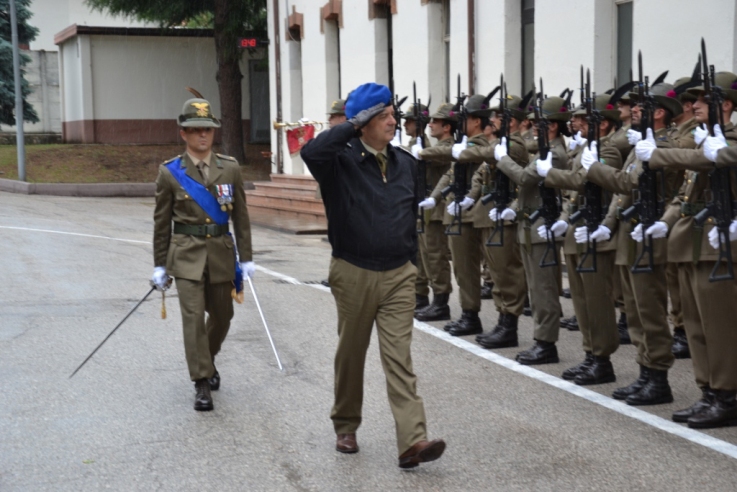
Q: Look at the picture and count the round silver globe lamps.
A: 0